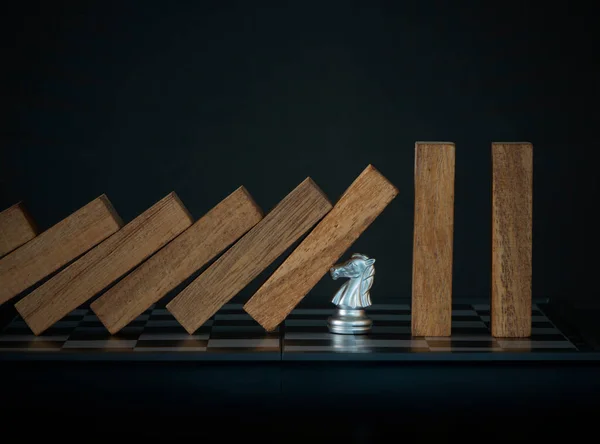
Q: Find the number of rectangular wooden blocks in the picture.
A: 8